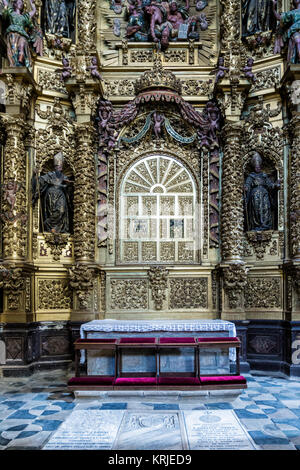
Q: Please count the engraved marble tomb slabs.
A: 3